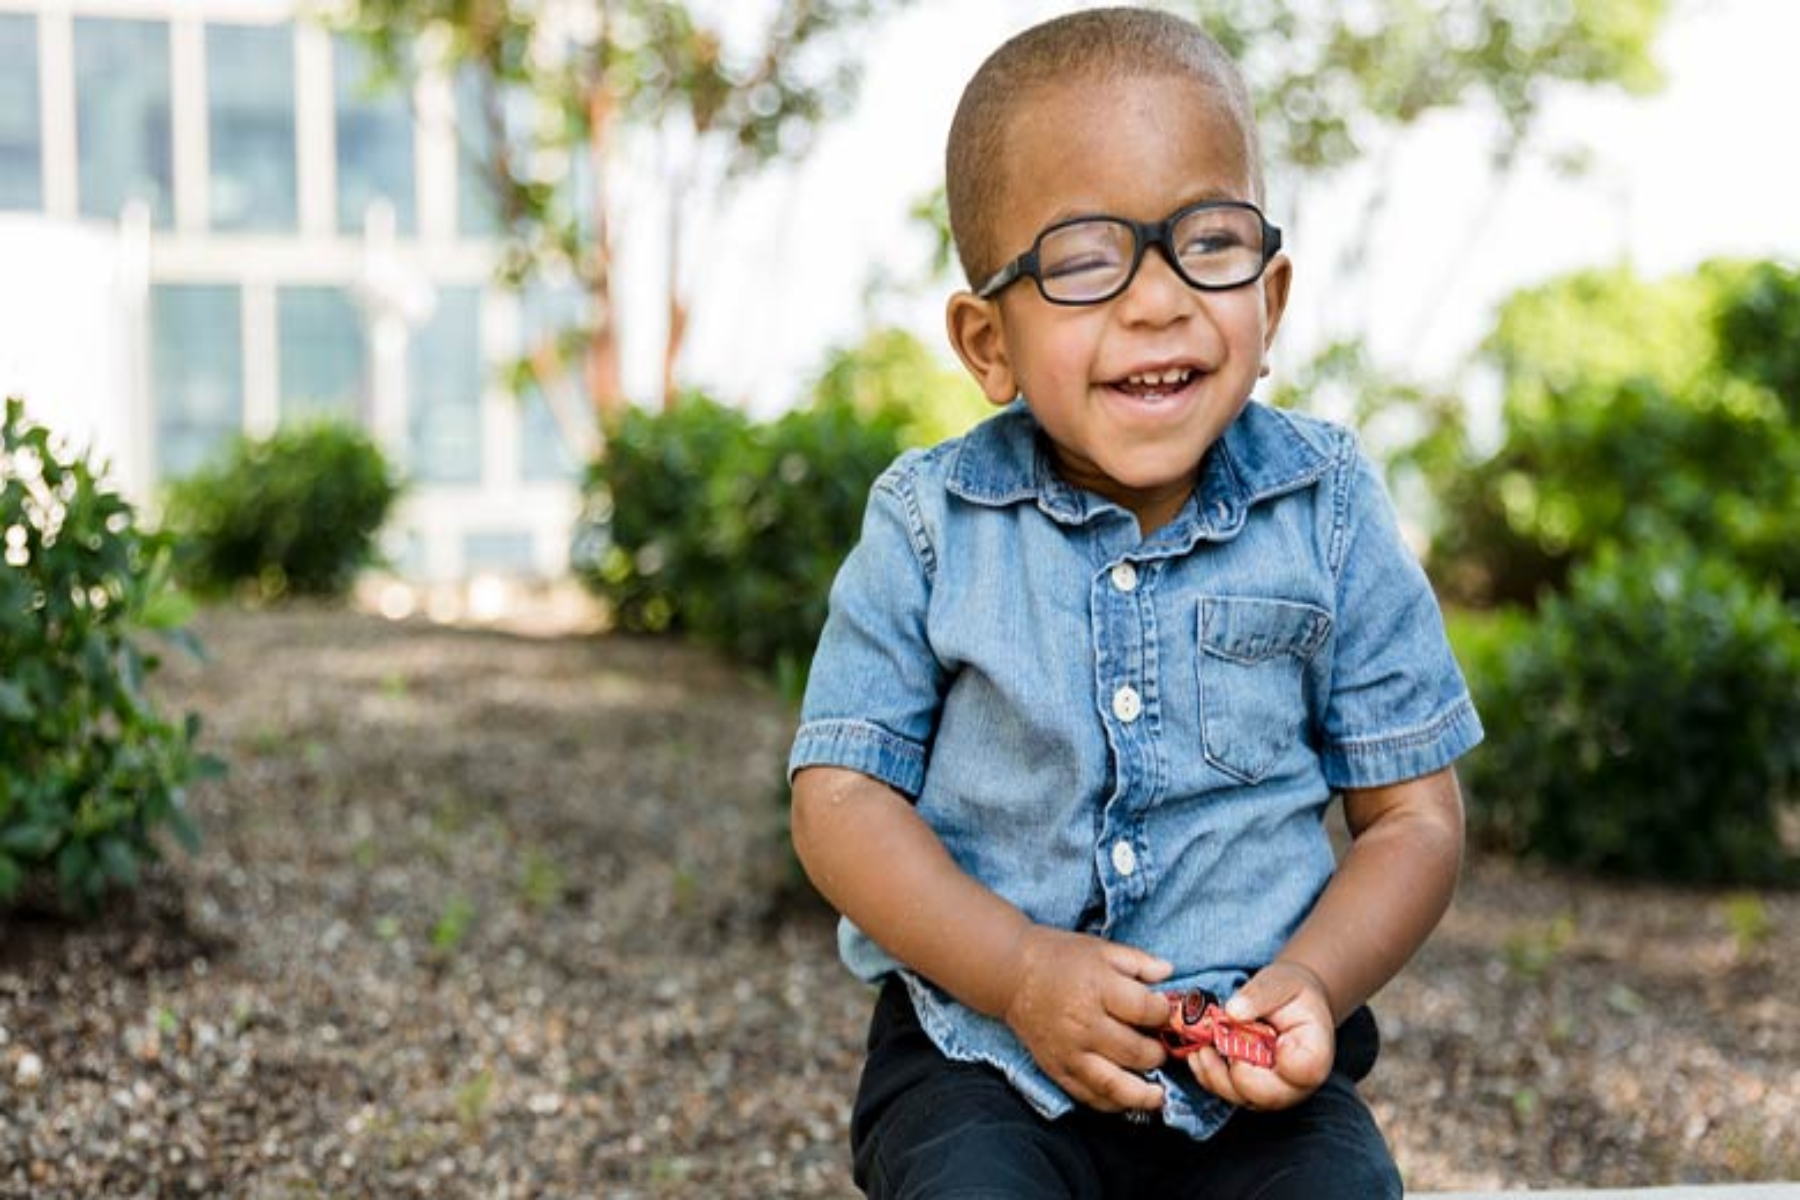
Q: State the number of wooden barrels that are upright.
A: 0